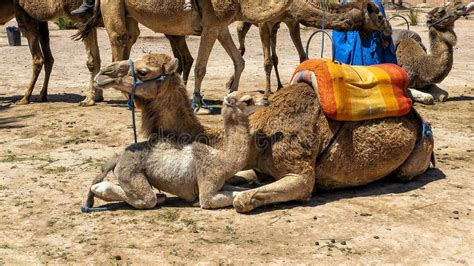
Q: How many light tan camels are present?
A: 1